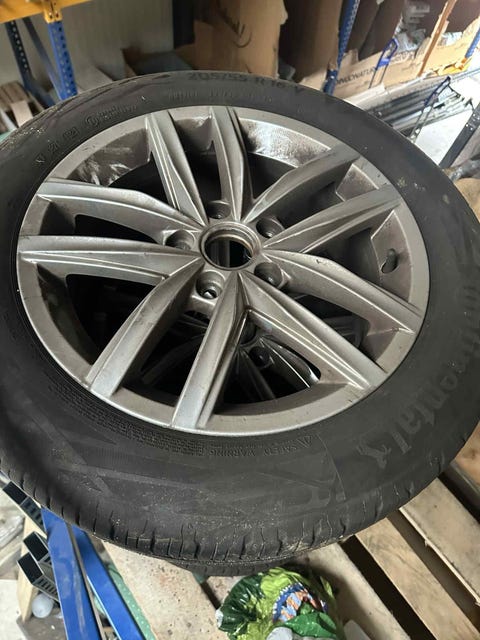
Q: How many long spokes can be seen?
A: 10